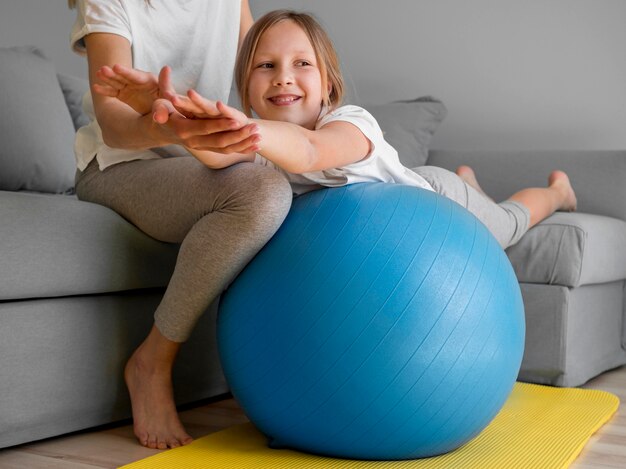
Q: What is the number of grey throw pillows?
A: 3